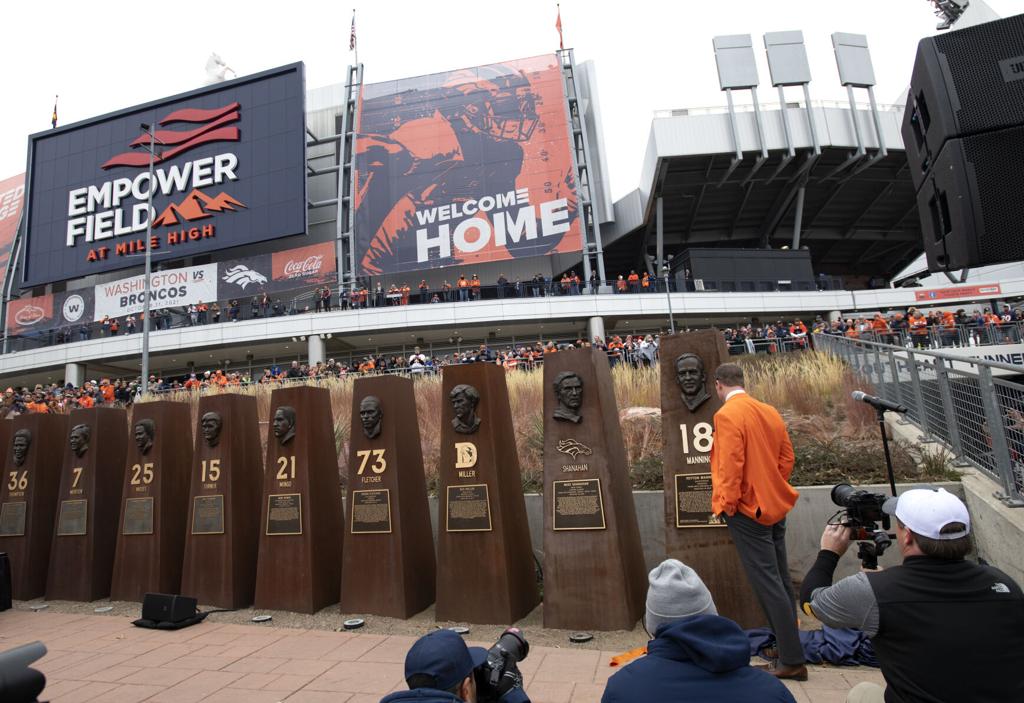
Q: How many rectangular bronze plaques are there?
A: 9